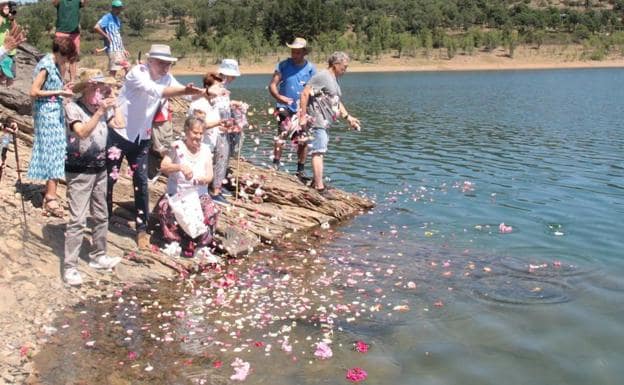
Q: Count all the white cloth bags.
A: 1